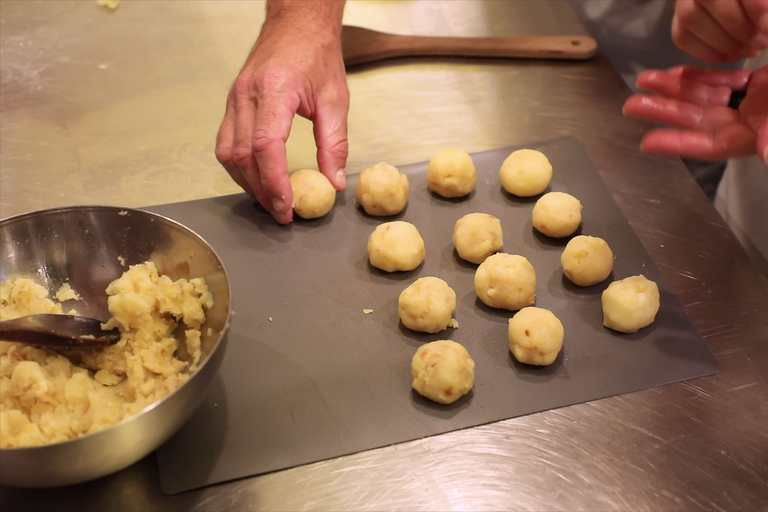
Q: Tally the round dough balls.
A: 13